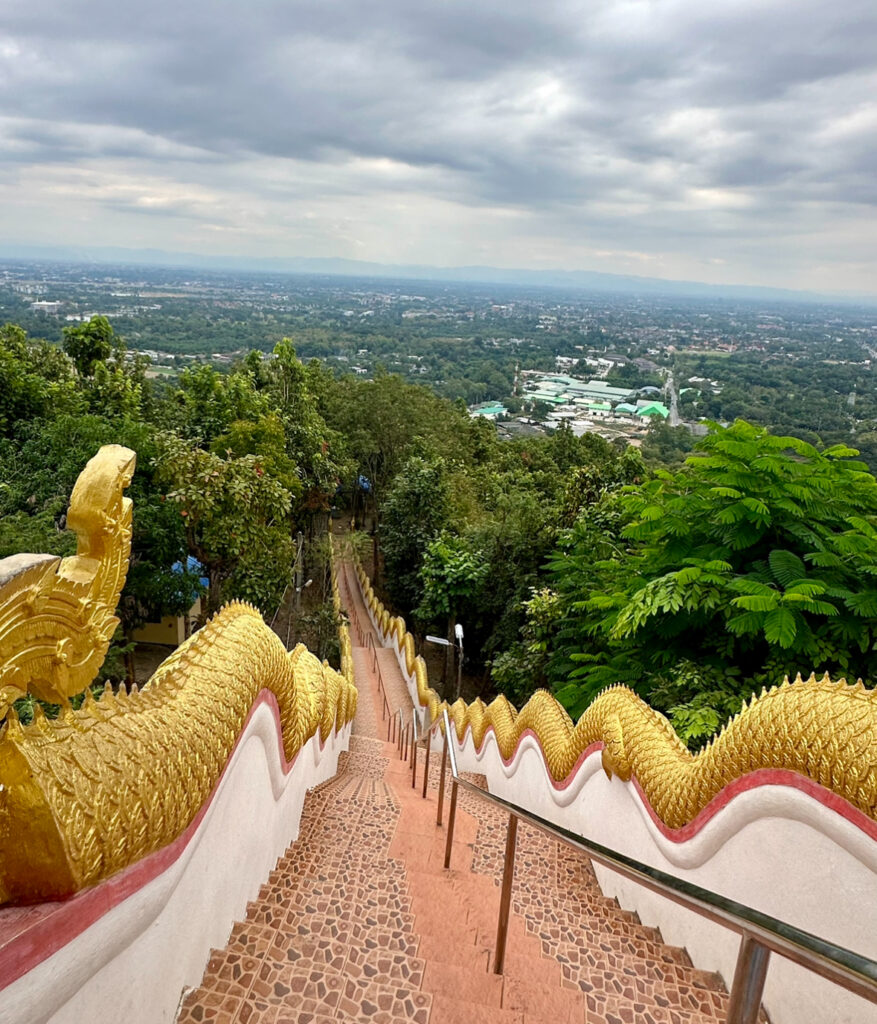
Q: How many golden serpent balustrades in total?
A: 2